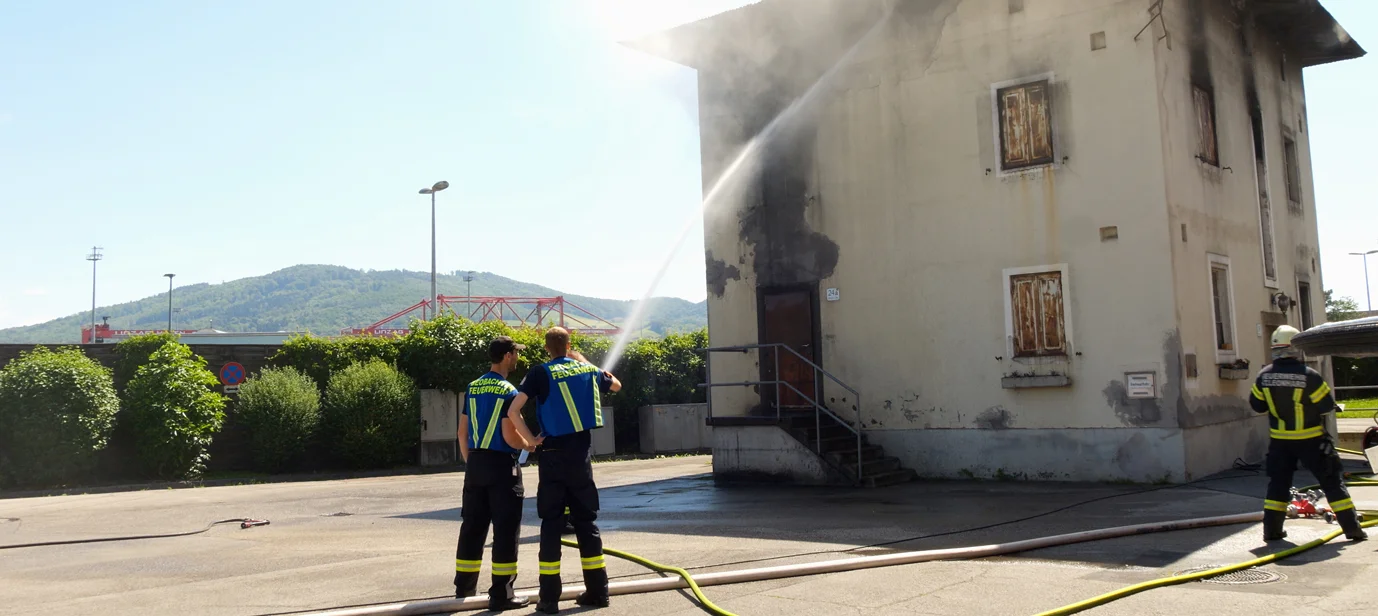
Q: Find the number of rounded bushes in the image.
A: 4